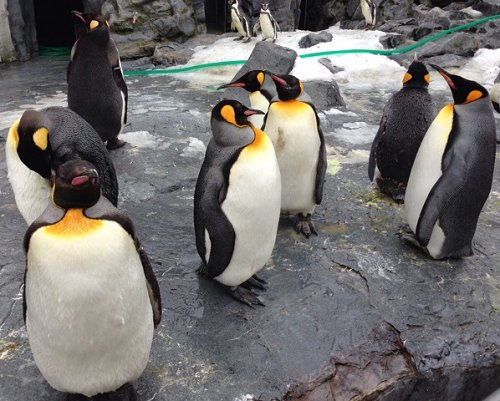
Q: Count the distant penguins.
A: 3